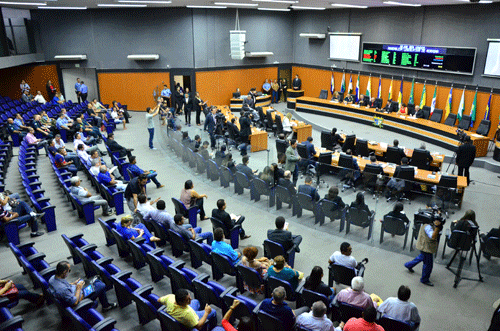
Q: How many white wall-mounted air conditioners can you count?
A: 4